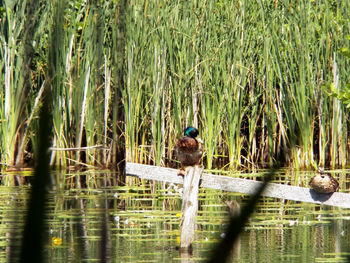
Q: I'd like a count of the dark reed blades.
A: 2